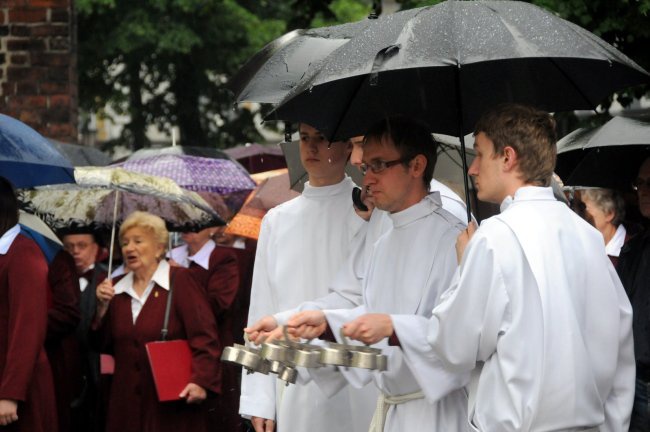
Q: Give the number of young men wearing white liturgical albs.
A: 4